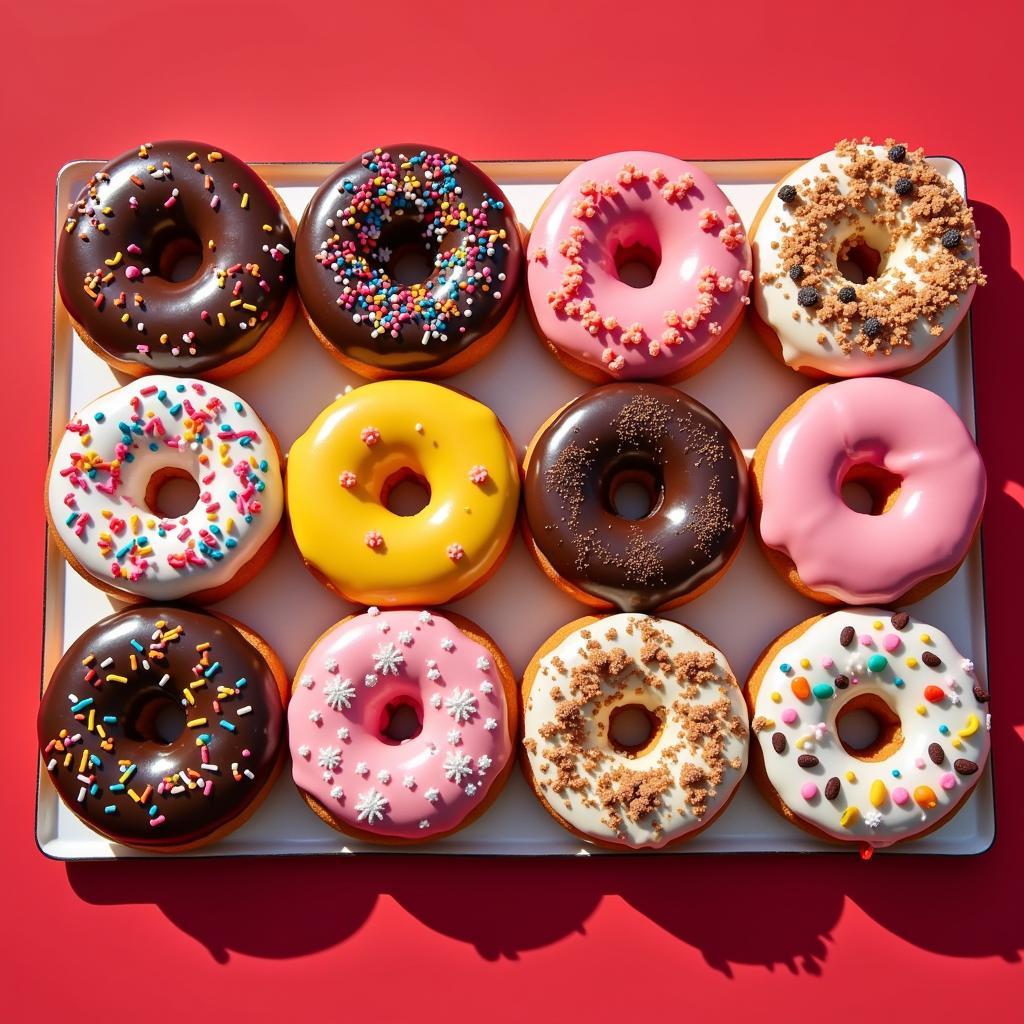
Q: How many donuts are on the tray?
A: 12